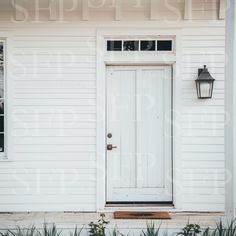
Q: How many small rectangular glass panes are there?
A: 4